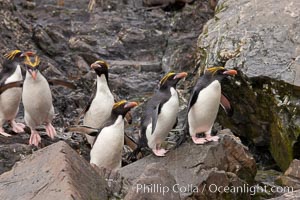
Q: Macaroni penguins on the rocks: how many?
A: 6